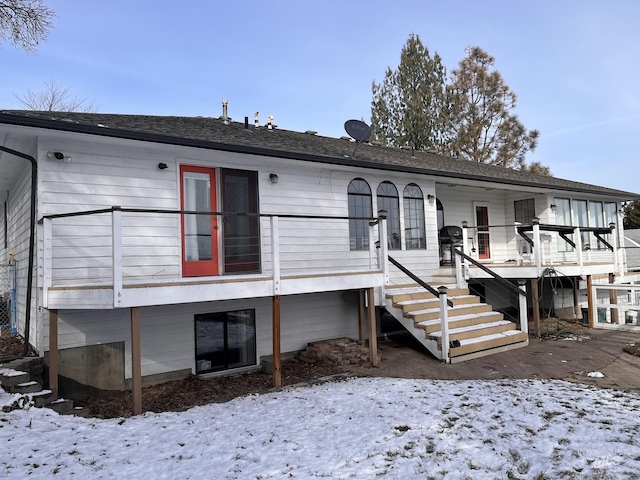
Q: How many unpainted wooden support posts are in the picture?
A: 9